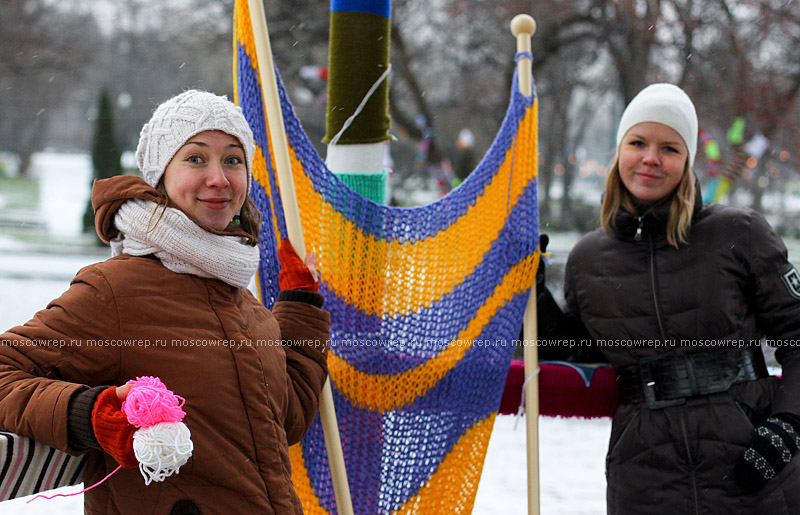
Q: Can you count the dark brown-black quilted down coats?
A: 1